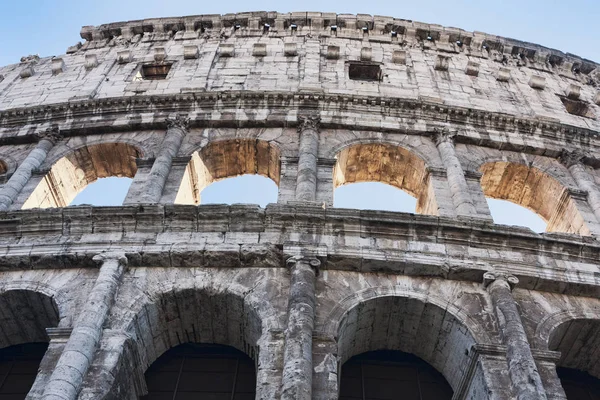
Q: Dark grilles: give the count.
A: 4